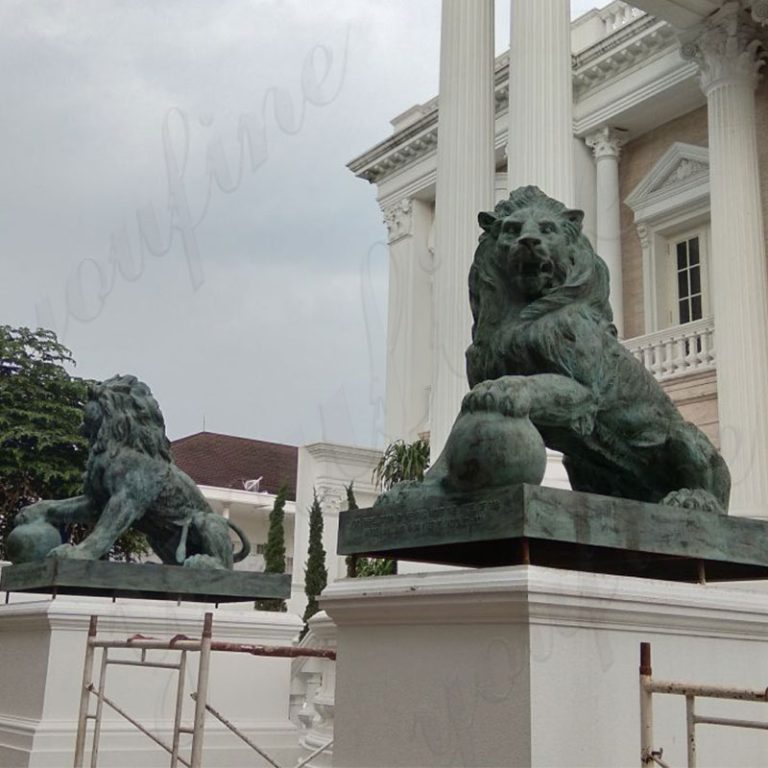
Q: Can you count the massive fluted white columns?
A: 3